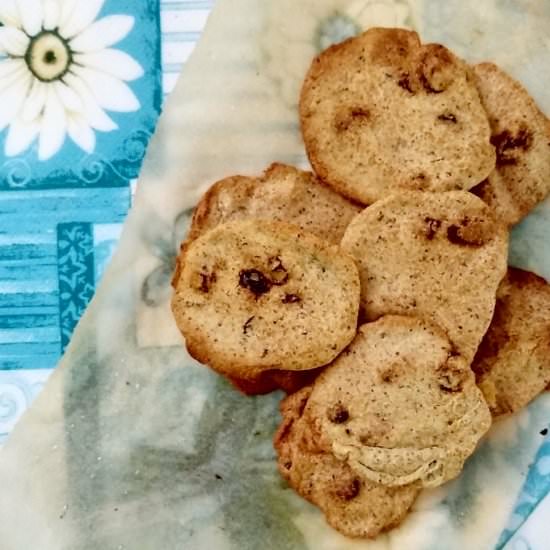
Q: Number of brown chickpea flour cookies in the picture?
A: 8